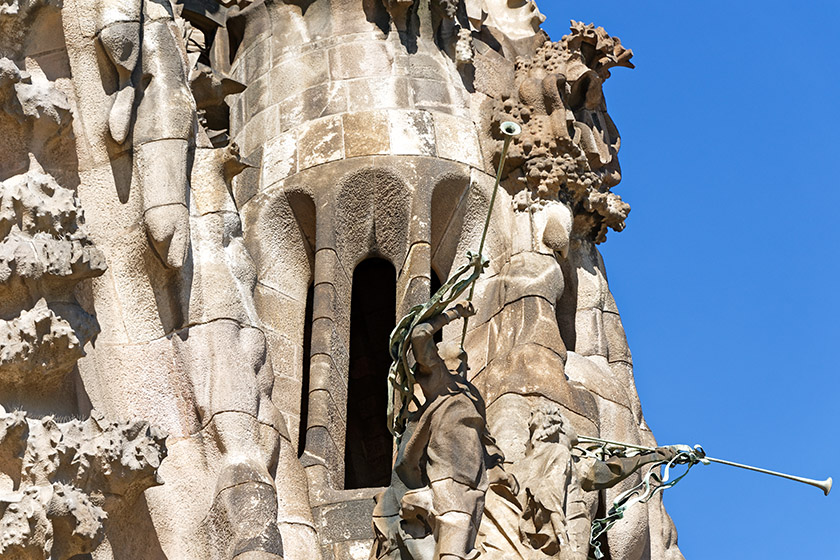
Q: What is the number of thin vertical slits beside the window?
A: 2